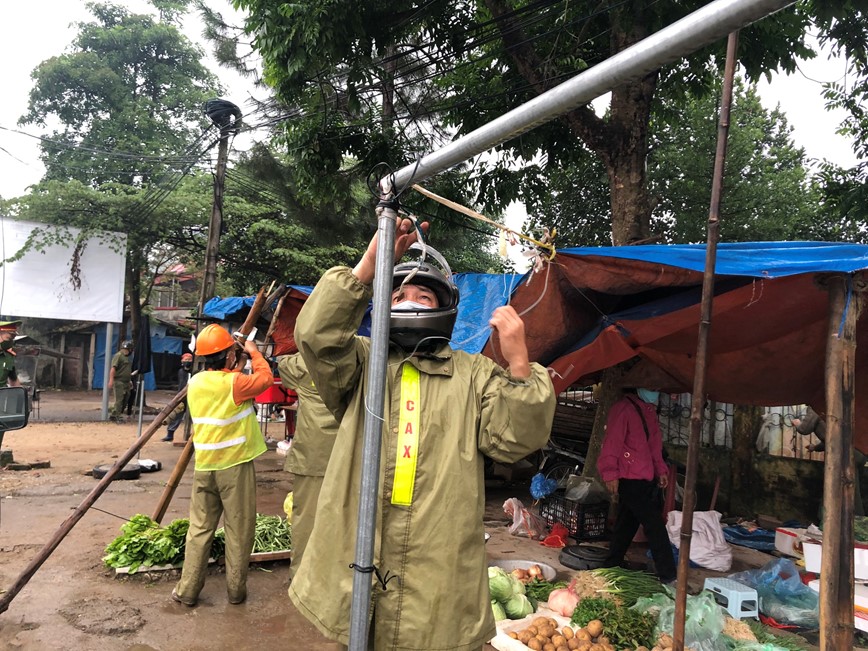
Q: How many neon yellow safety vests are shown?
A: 1